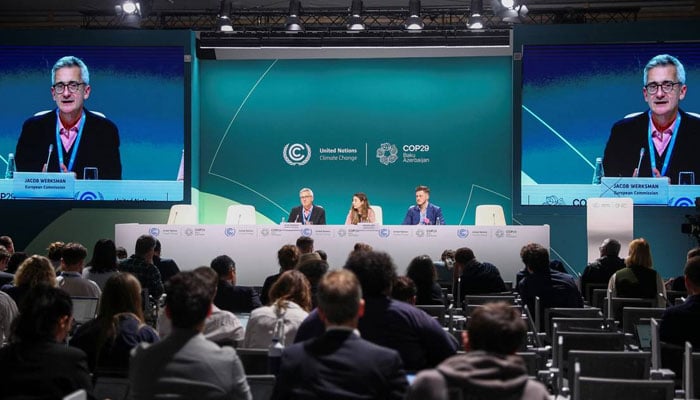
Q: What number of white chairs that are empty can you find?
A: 3